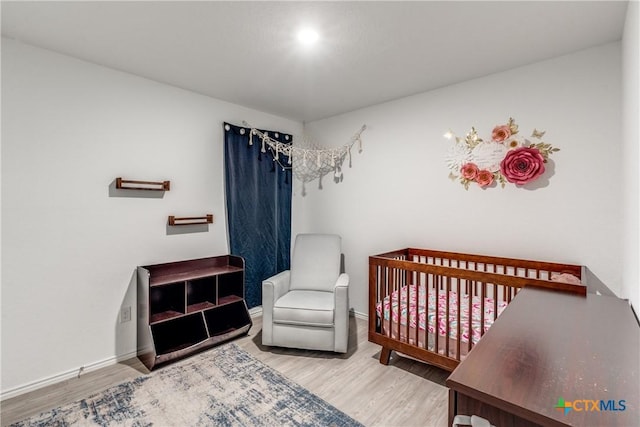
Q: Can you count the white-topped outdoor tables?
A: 0